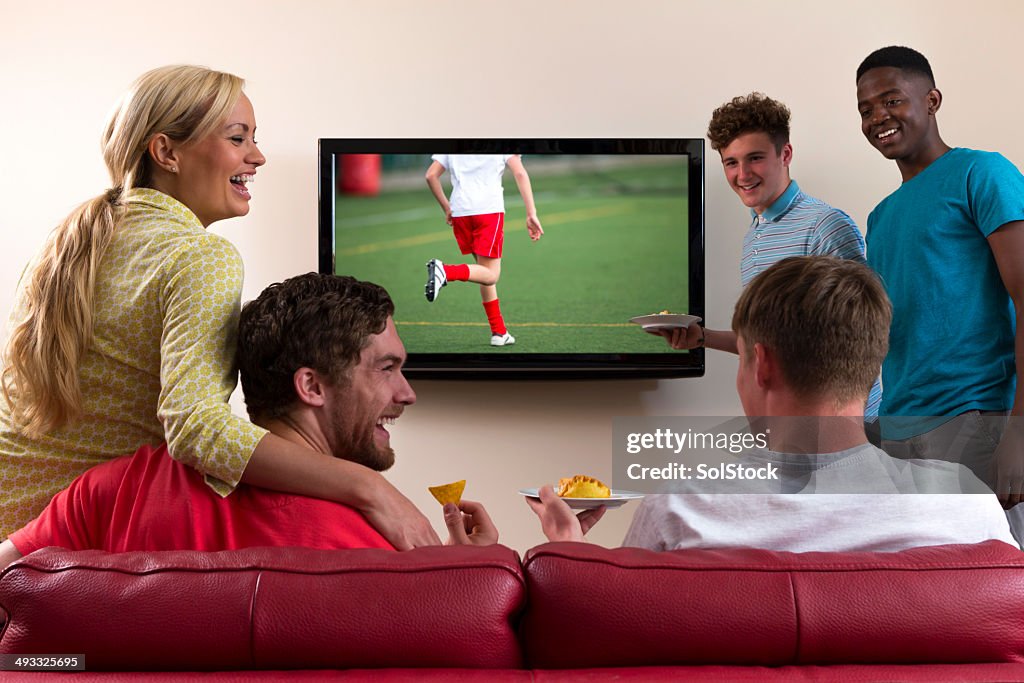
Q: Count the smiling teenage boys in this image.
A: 2